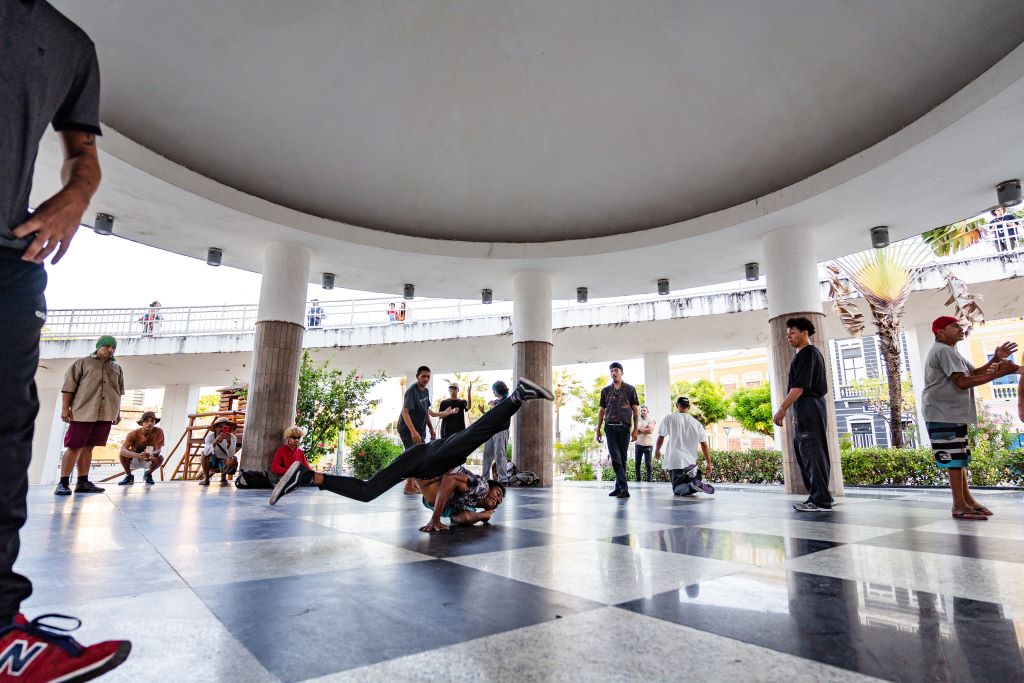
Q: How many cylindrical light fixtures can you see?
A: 10